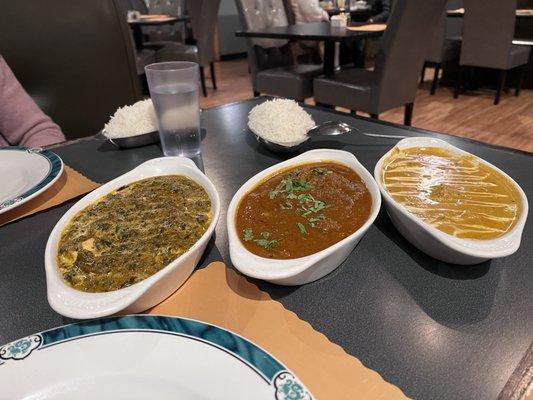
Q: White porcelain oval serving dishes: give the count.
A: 3